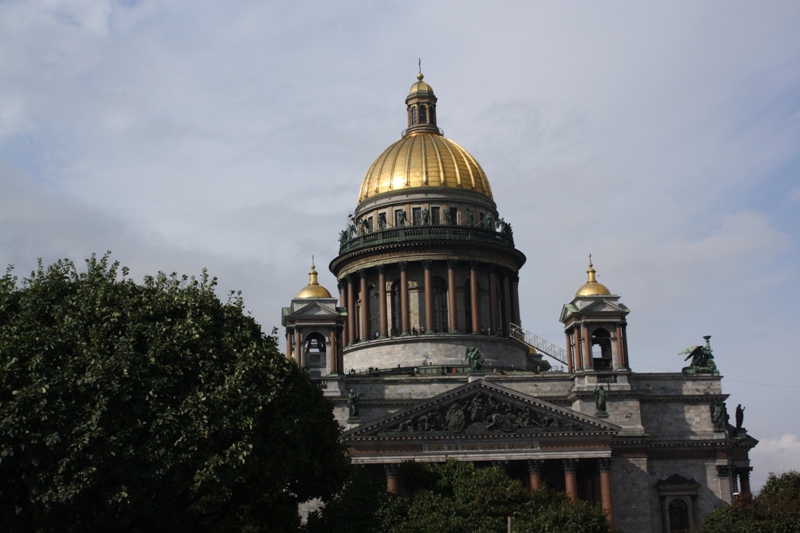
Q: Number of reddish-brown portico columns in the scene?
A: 4